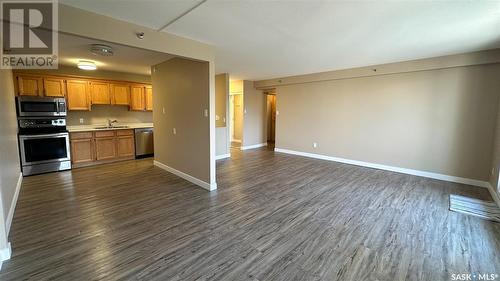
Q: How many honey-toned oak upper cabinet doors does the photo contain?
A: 7